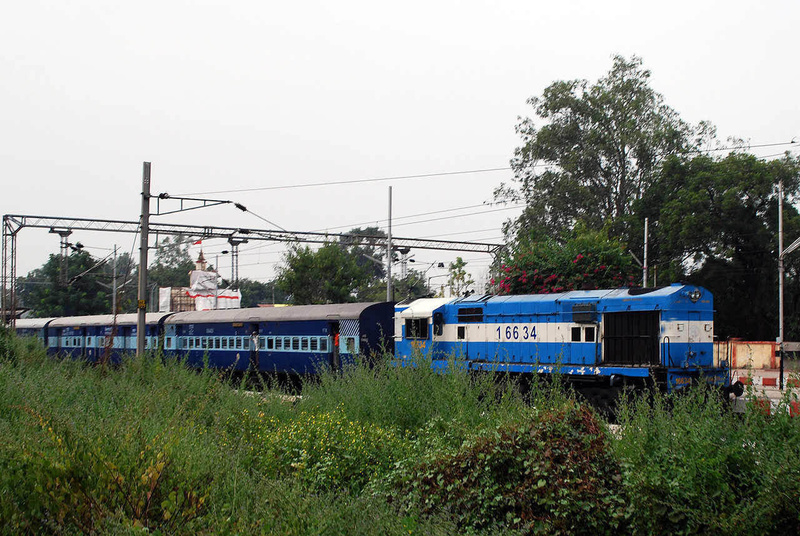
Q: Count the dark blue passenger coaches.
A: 3